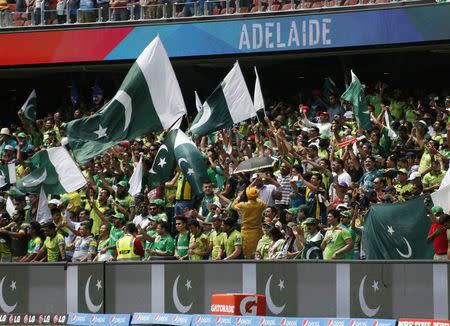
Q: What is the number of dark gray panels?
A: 5